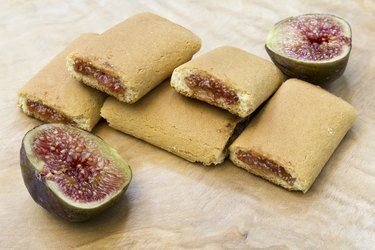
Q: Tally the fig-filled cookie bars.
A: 5